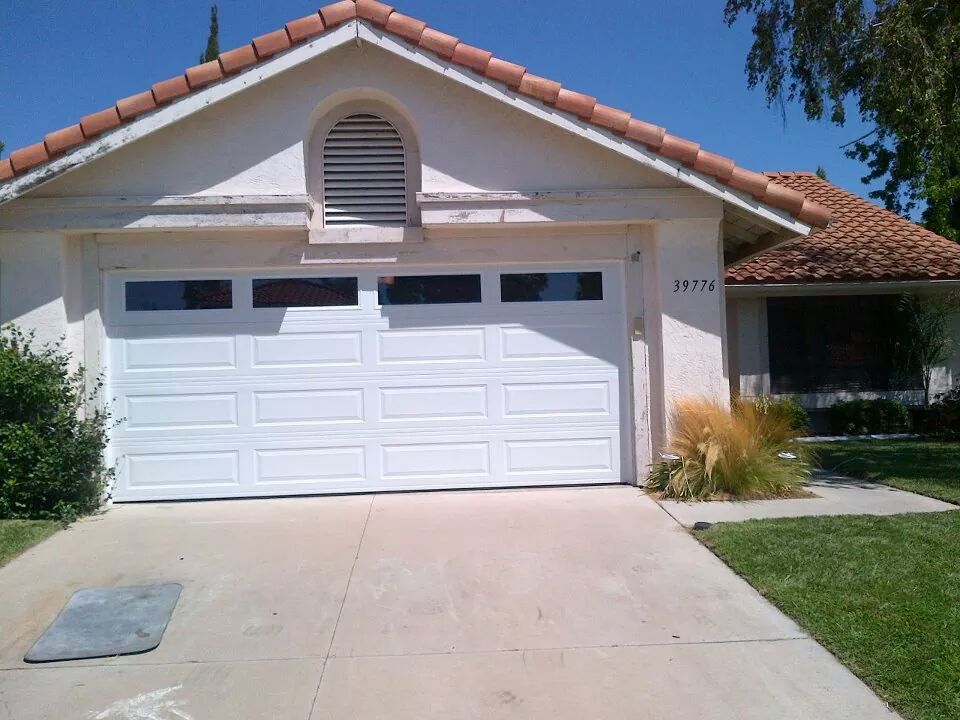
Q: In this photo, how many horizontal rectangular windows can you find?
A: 4